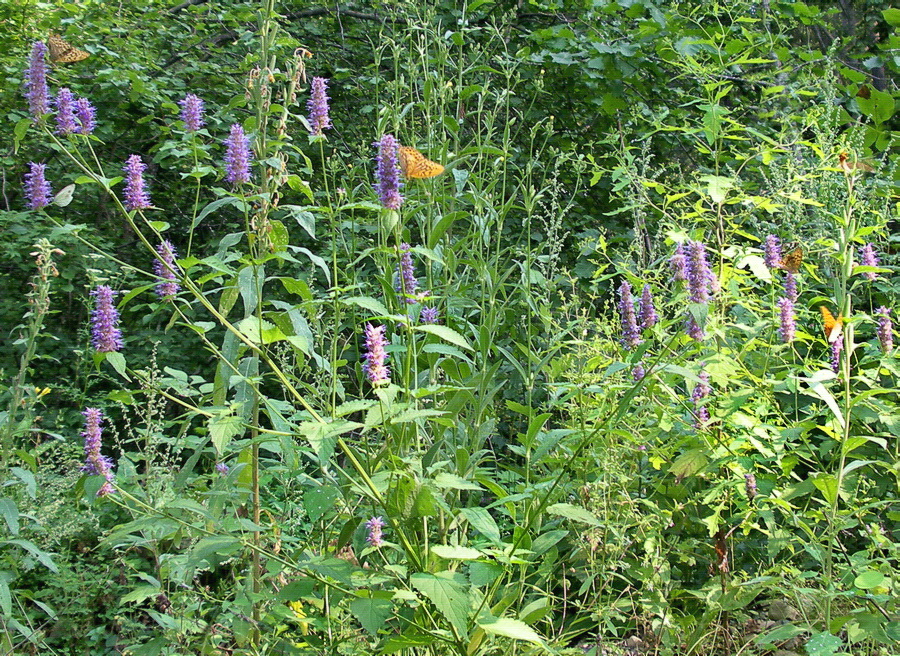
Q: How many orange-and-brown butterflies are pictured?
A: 4